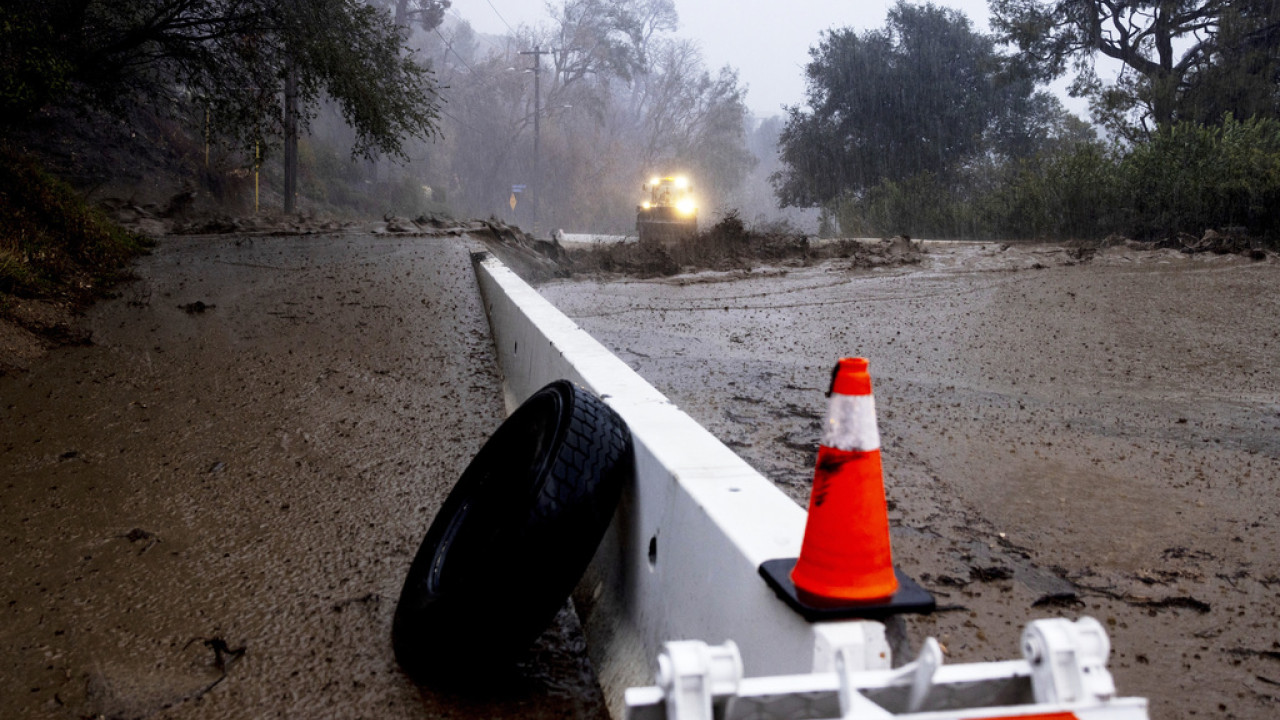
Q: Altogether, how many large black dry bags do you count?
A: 0